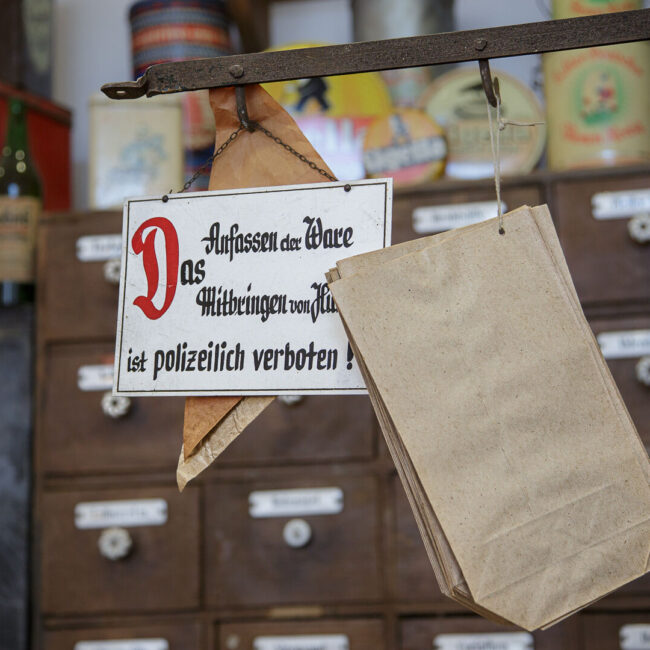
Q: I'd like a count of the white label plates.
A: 11